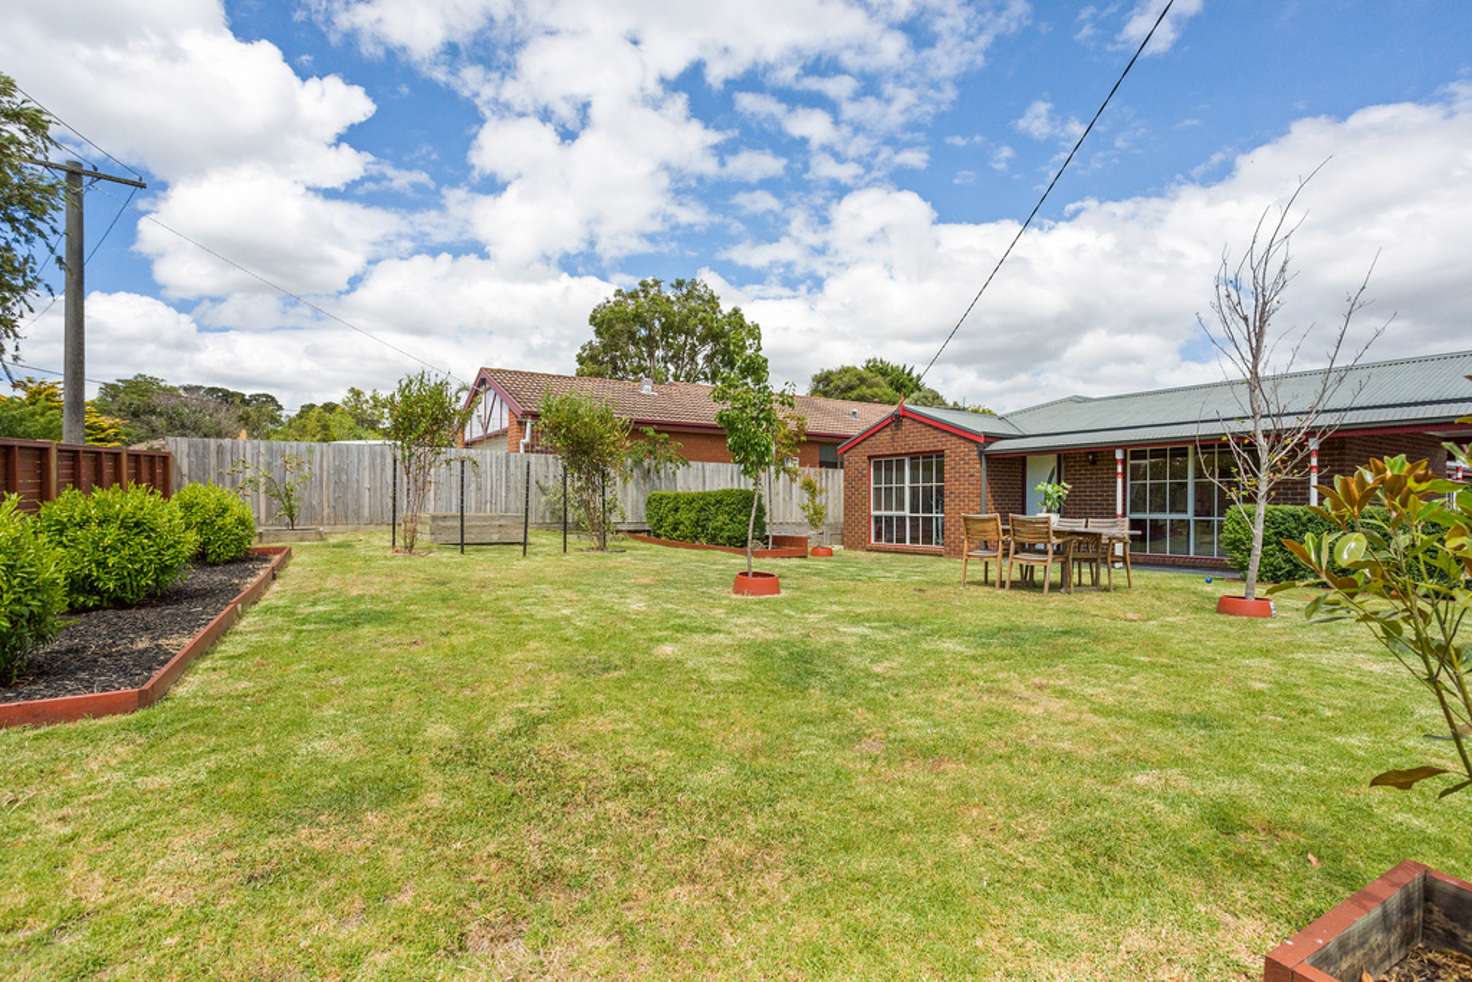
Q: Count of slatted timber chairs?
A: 4